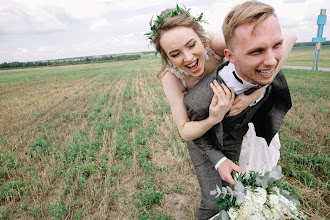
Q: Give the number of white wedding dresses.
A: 1